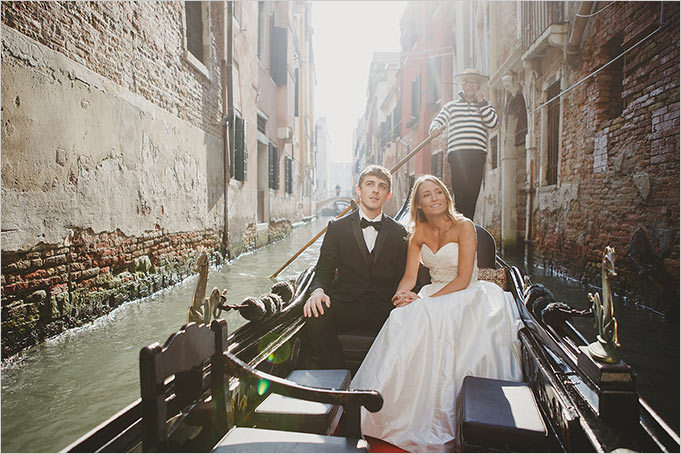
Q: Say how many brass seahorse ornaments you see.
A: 2